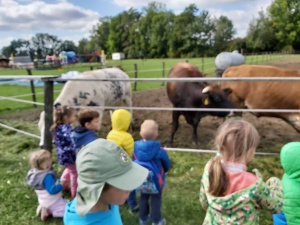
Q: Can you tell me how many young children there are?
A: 8